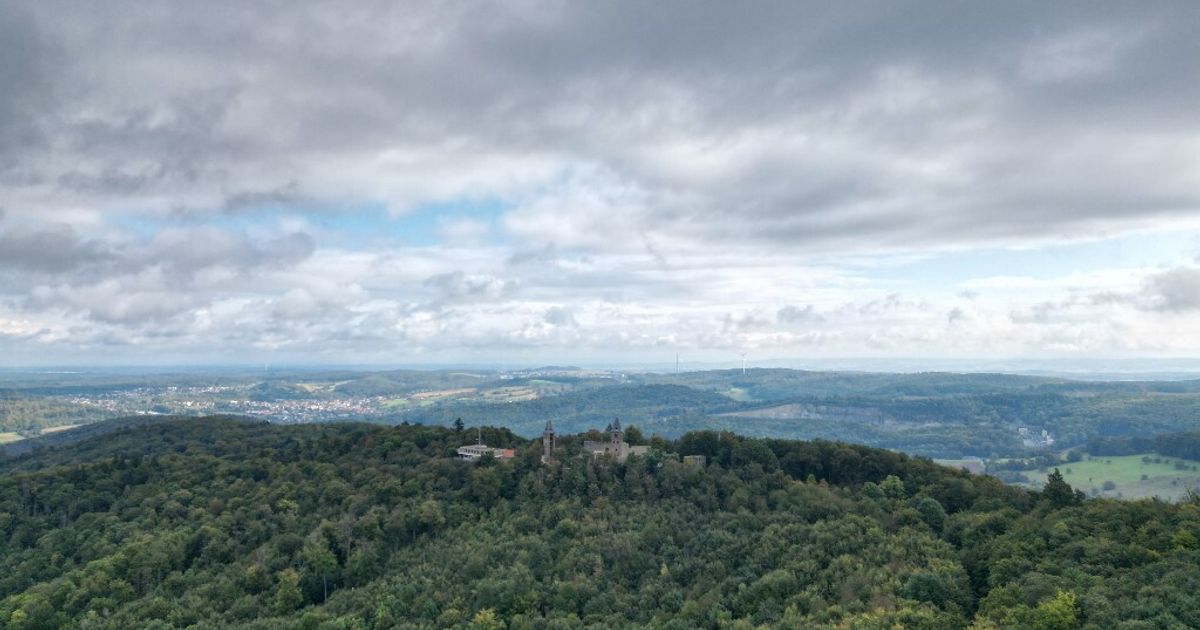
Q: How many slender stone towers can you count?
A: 2